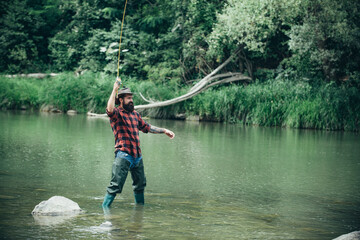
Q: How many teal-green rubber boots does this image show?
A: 2